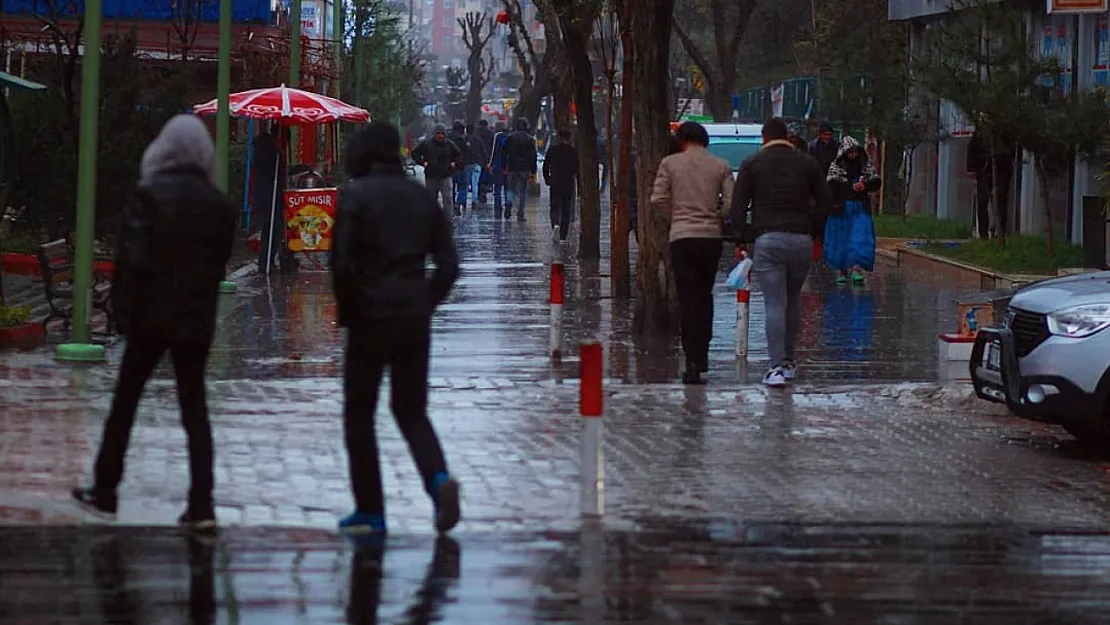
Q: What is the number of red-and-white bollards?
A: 3